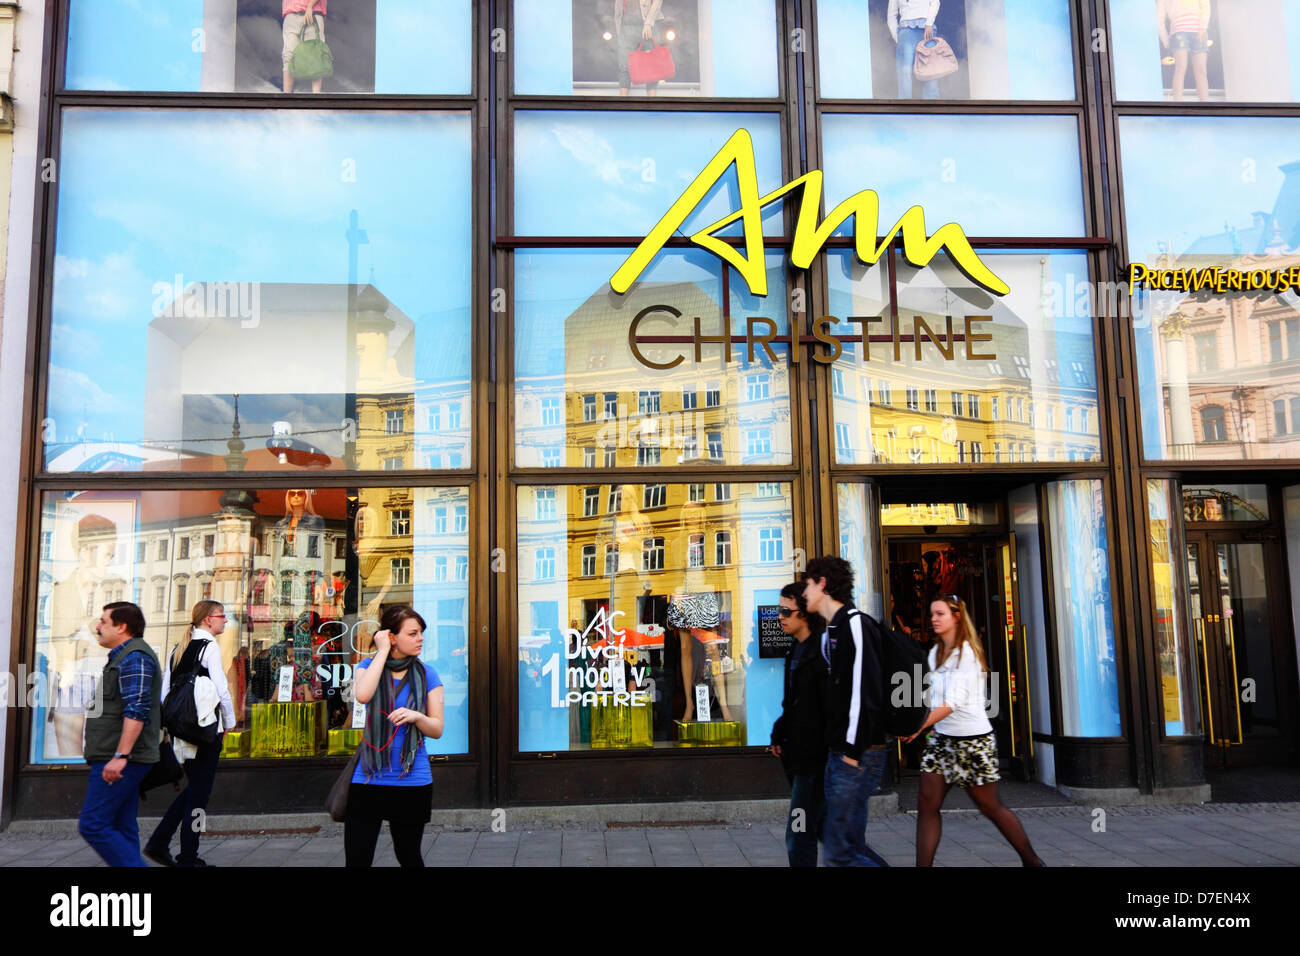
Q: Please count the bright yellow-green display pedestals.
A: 5